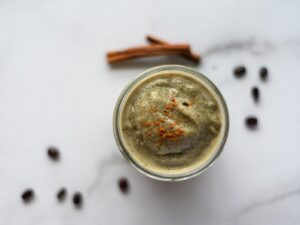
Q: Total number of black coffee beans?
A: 9